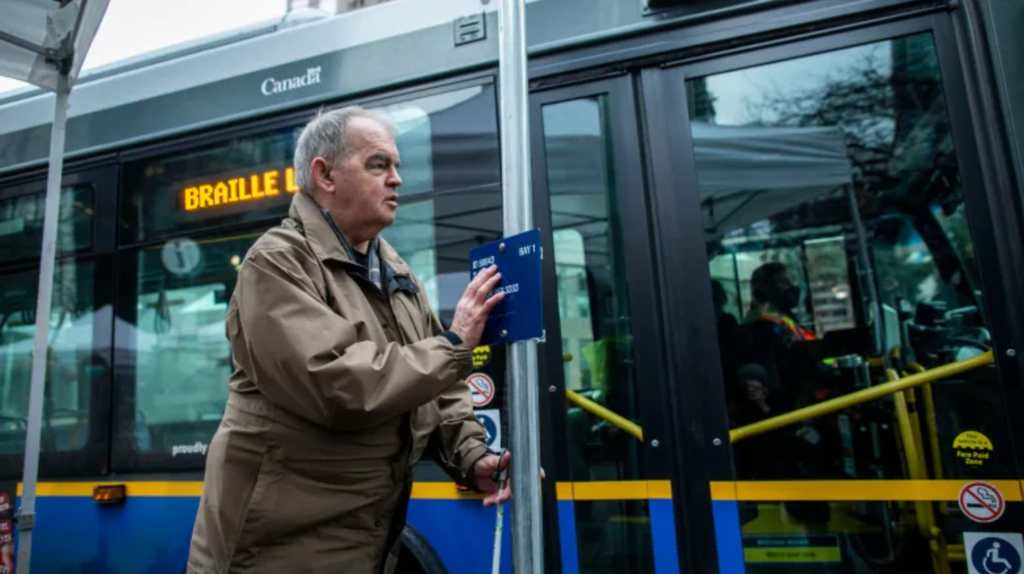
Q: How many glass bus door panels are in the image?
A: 2